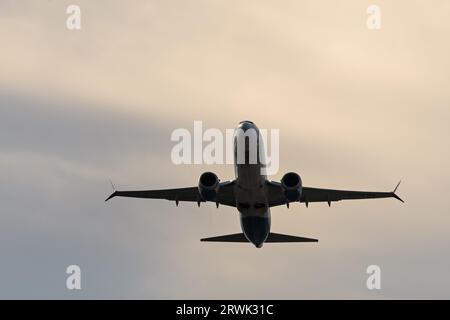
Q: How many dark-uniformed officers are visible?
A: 0